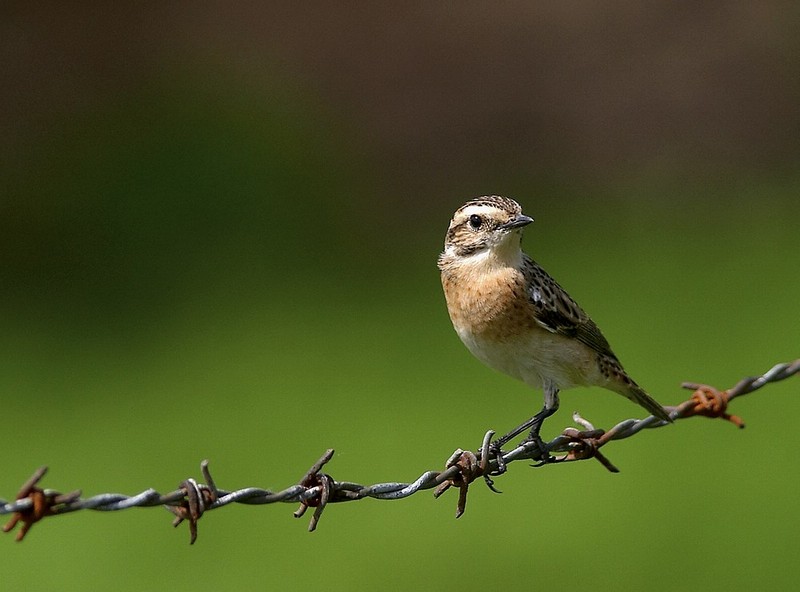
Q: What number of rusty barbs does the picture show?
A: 6